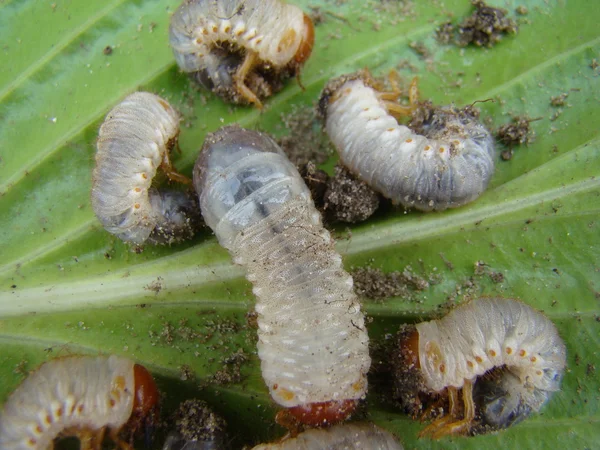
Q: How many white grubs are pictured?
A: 7